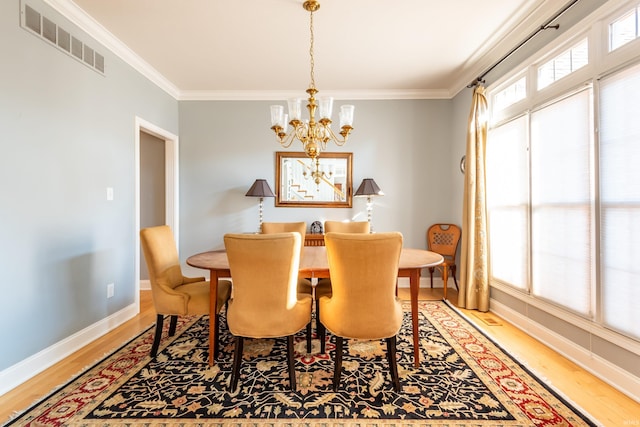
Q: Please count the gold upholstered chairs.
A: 5